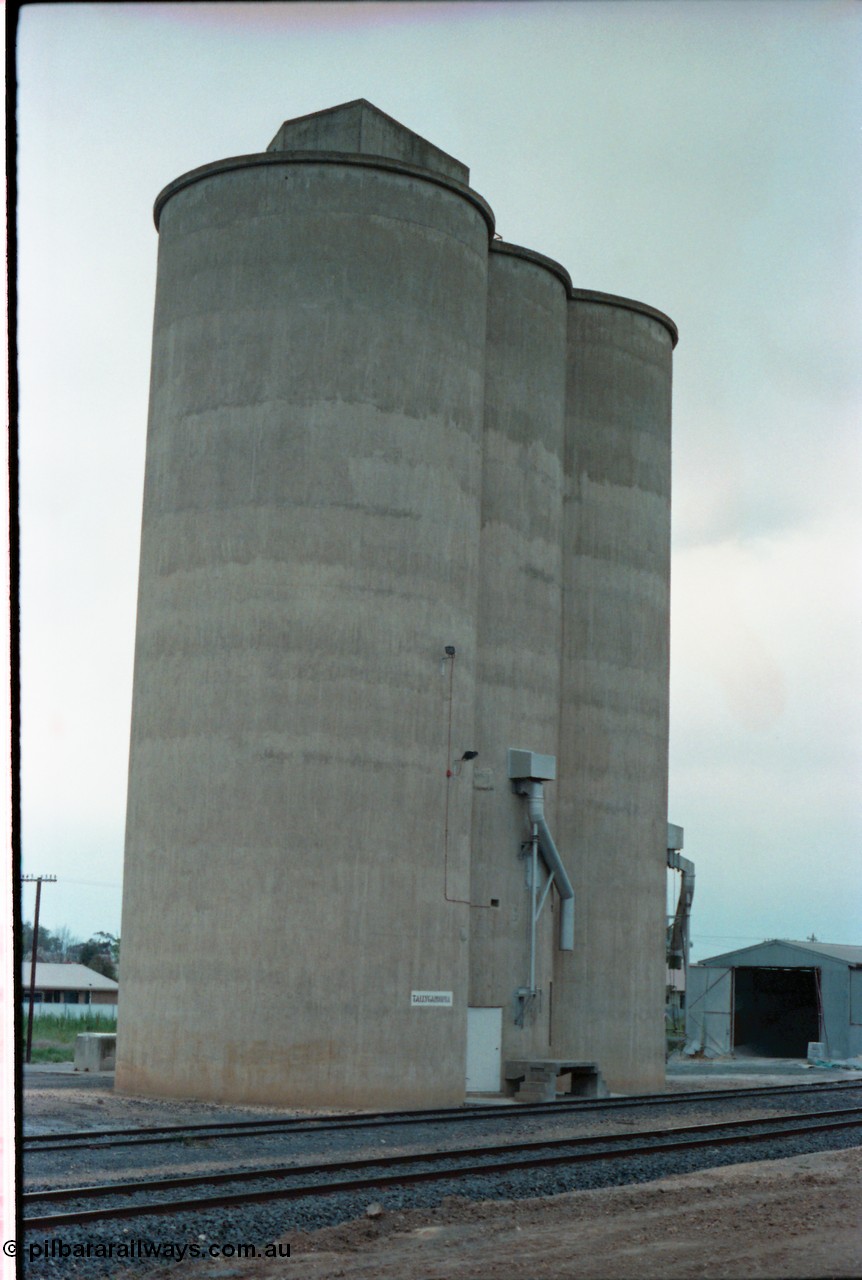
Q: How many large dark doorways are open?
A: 1